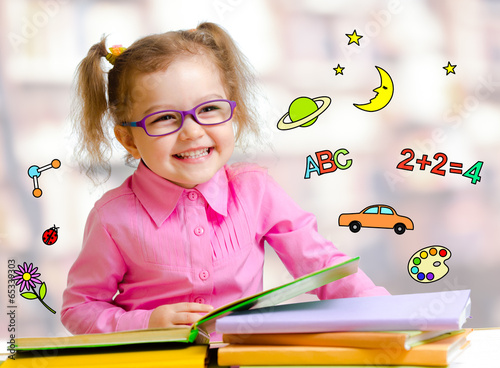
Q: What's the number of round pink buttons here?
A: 4